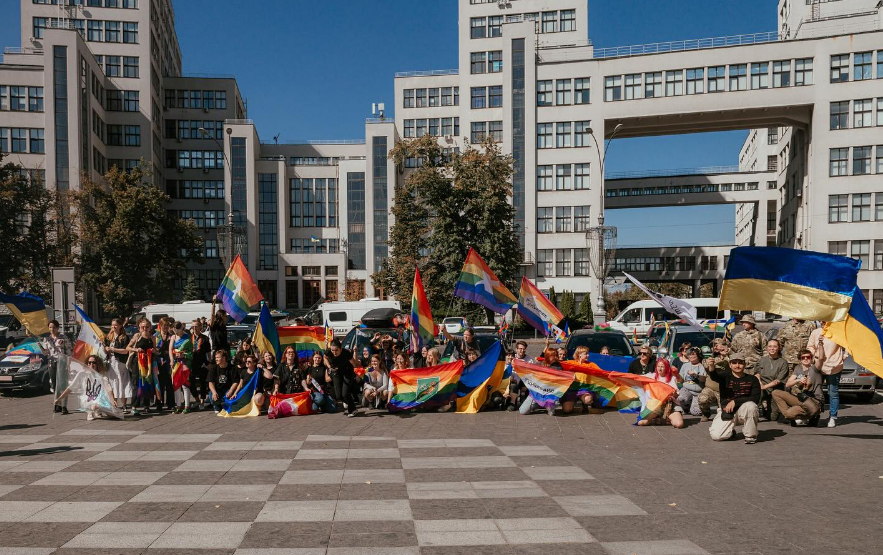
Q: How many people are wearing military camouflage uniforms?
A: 3